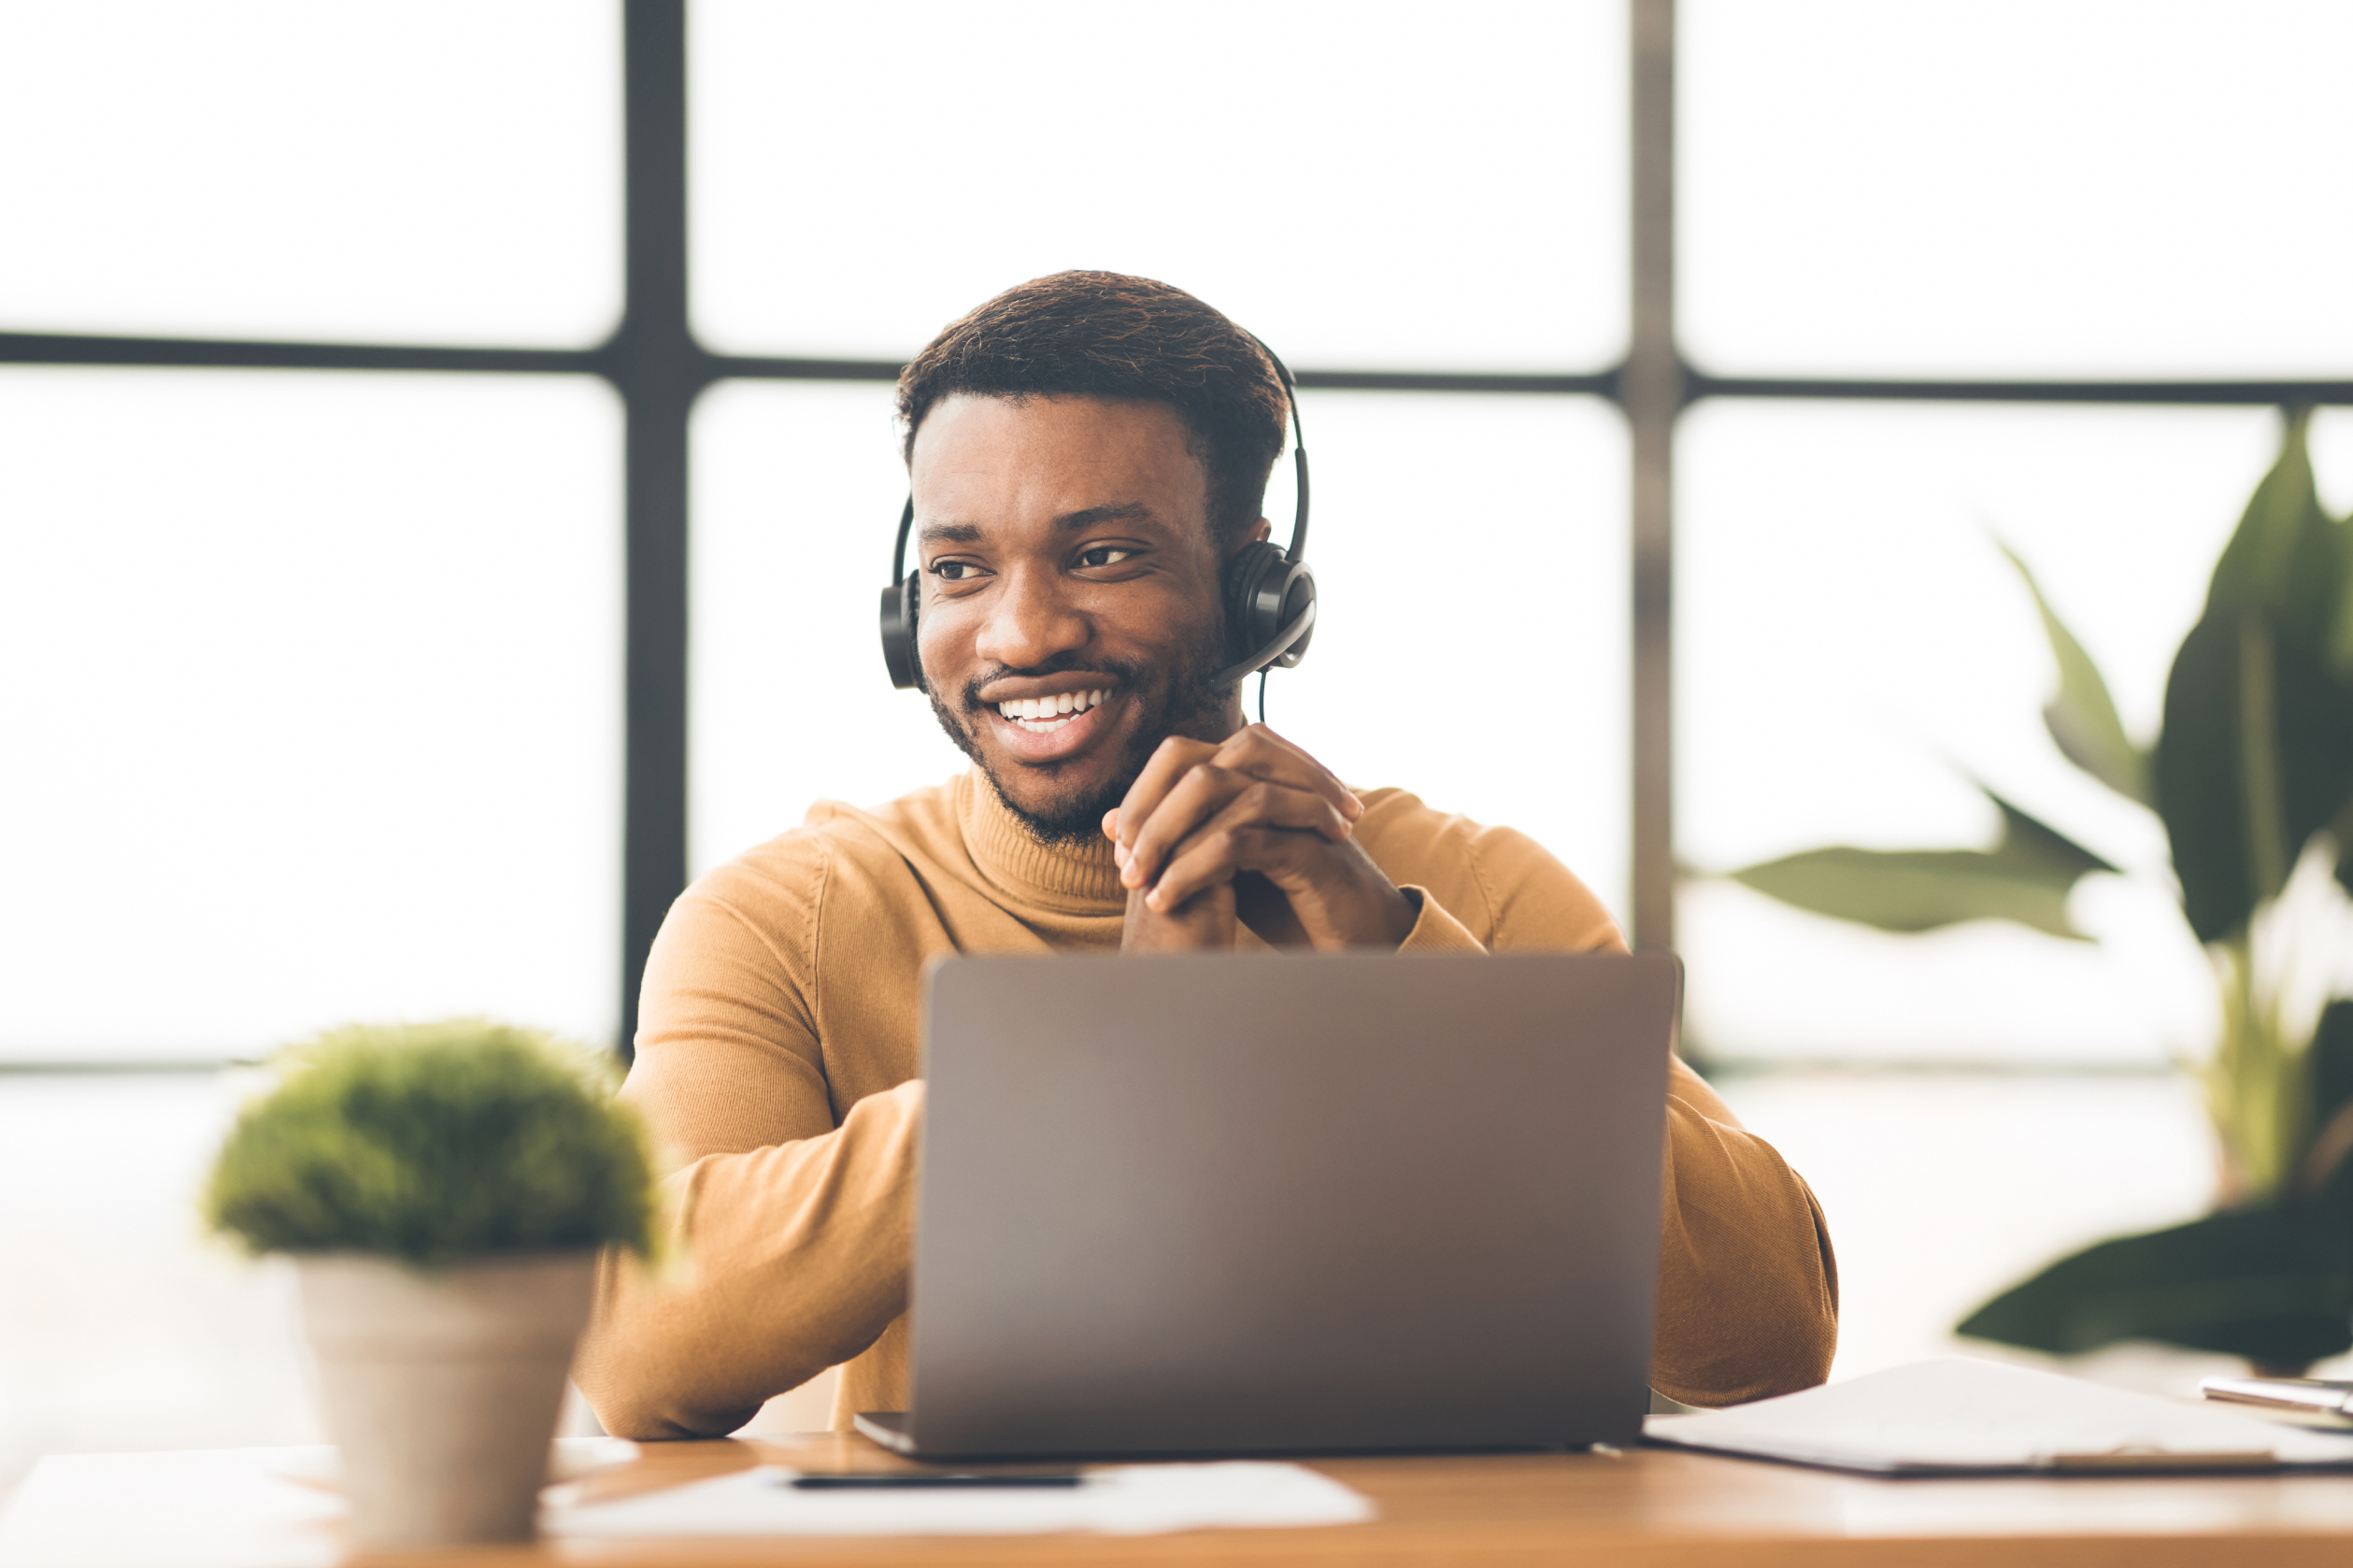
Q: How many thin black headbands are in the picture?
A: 1